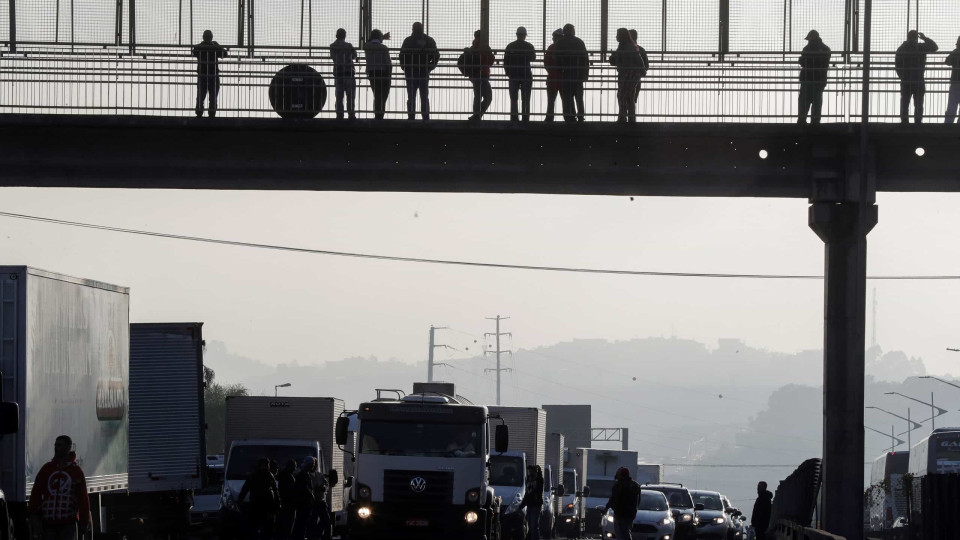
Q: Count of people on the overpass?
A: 13